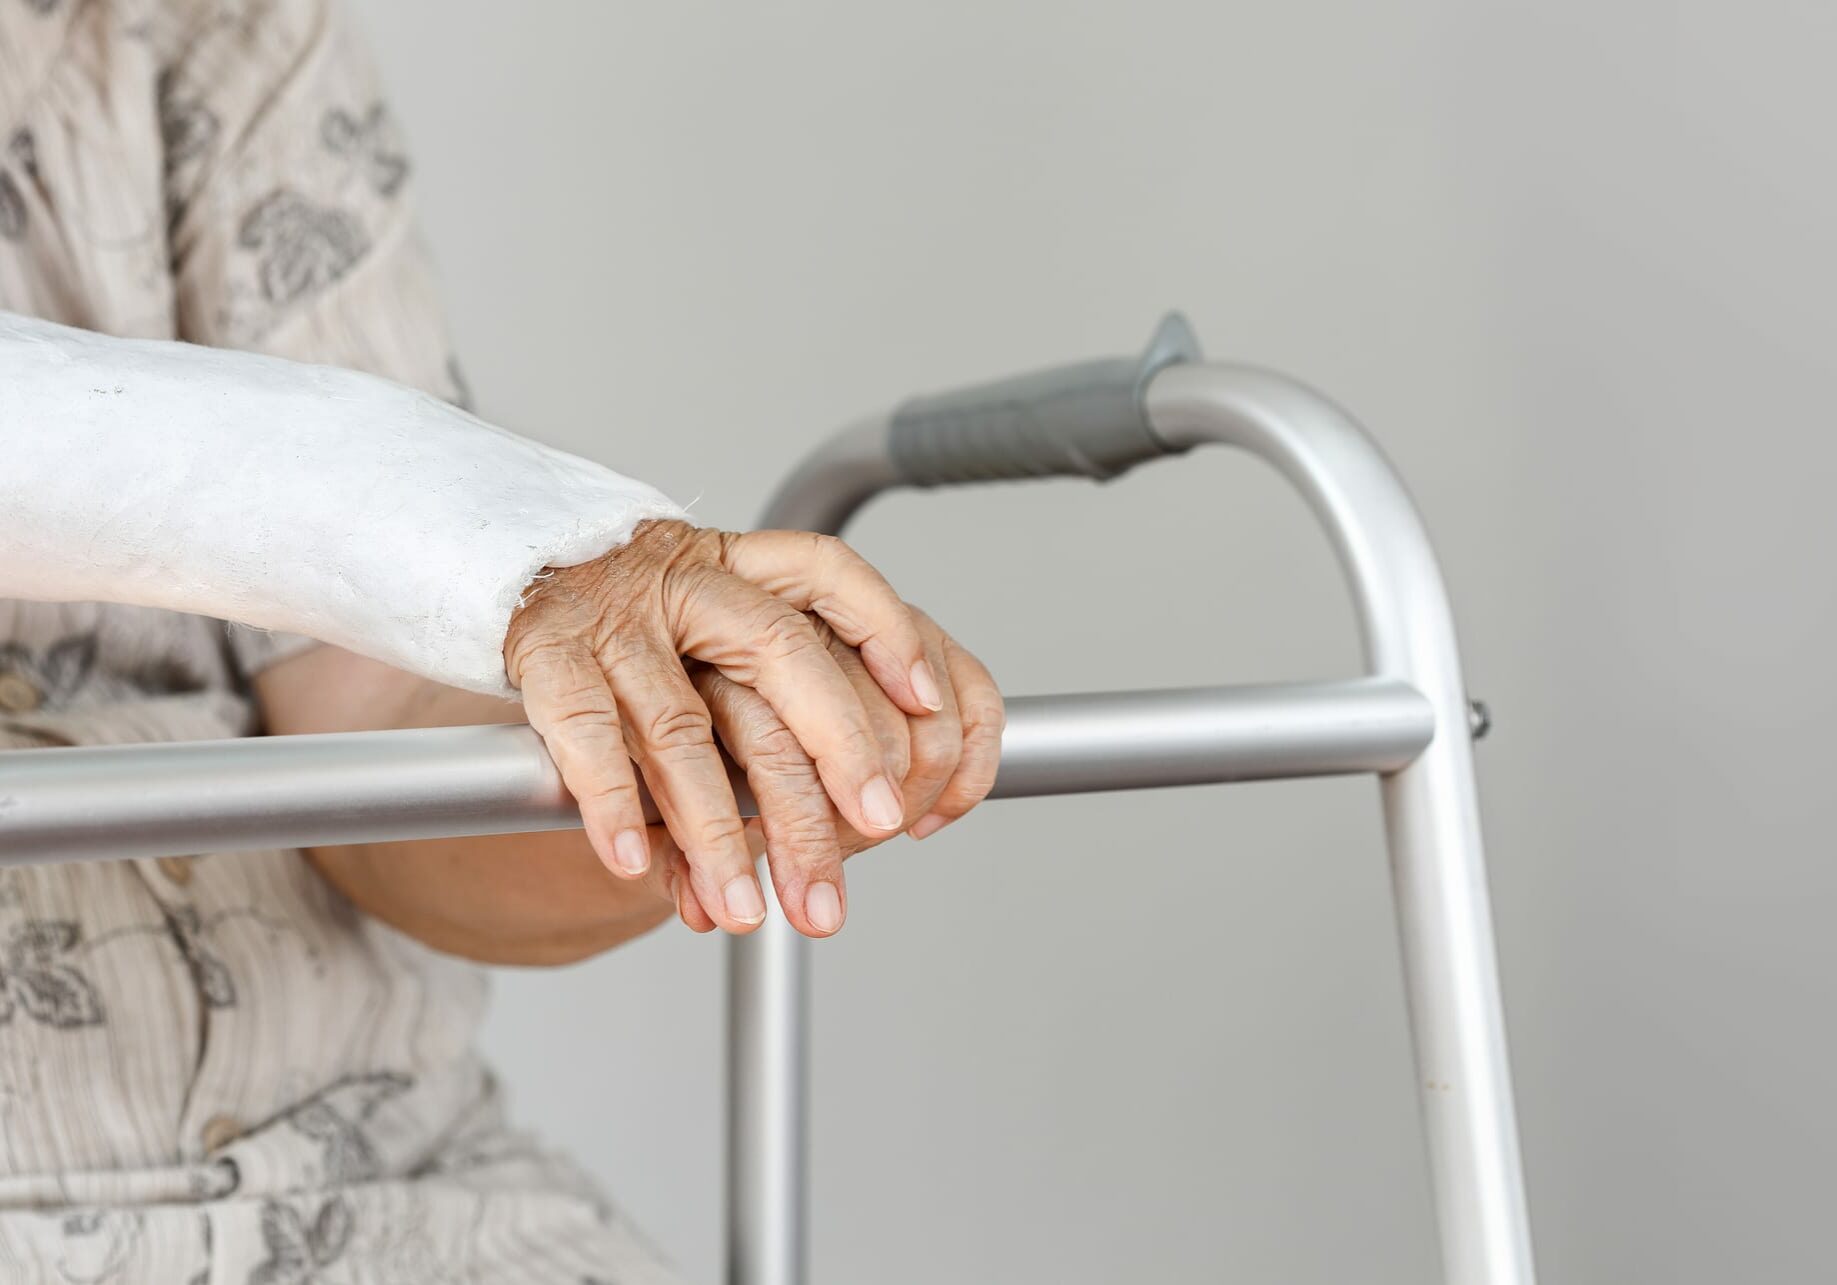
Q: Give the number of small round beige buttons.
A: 3